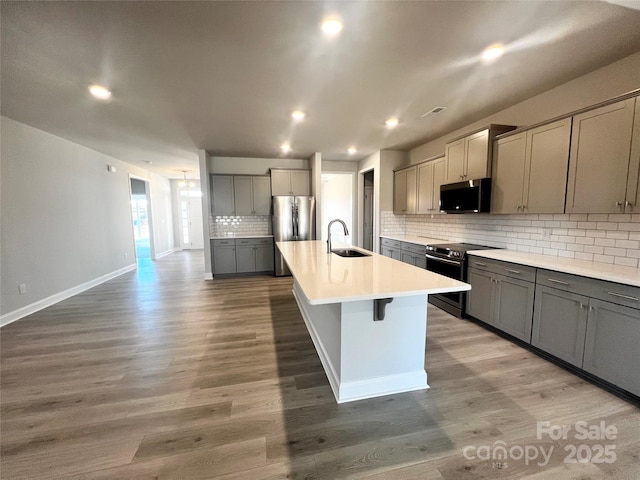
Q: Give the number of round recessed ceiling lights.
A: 7